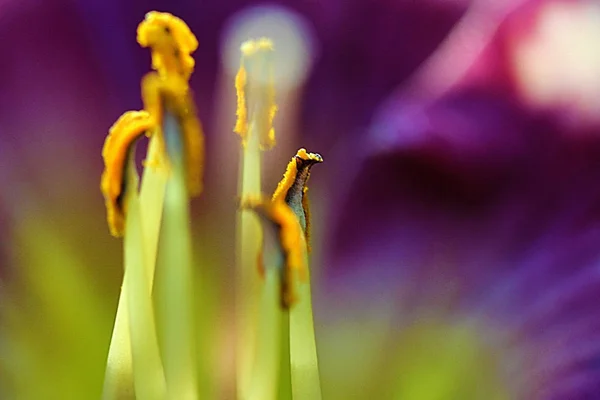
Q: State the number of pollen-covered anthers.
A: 6